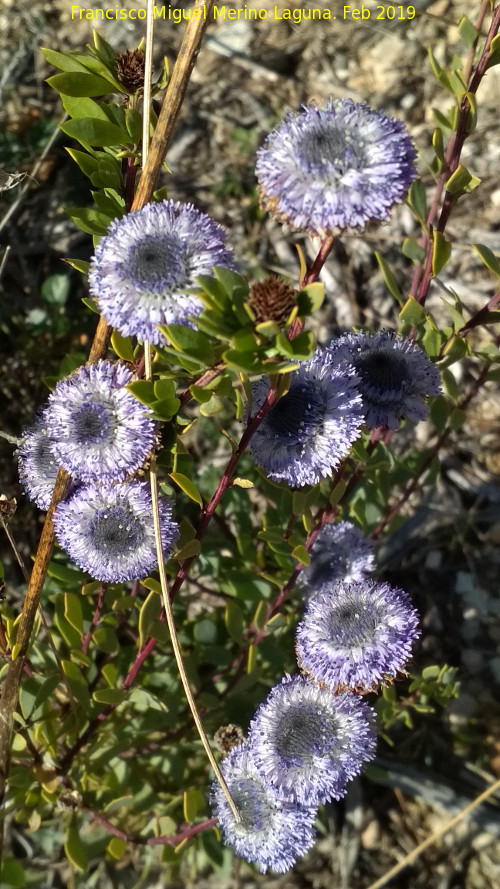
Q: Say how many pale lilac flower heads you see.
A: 11